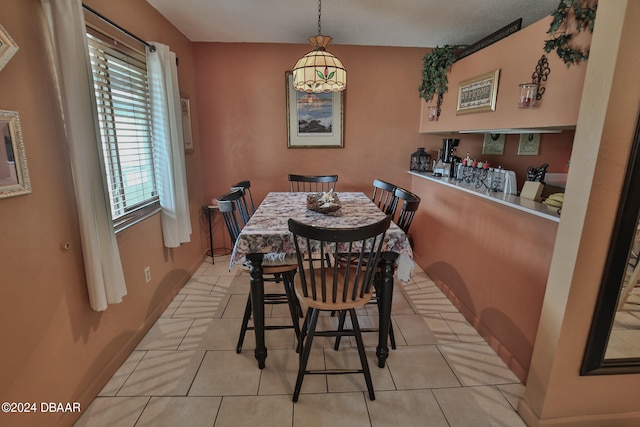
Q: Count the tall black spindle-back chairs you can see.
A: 6